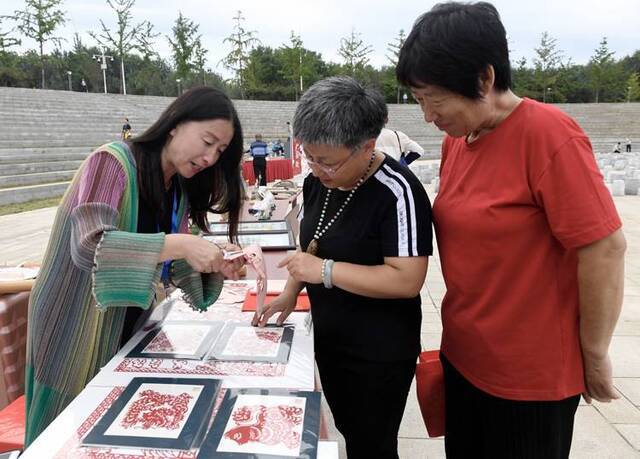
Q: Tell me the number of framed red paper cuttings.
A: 4